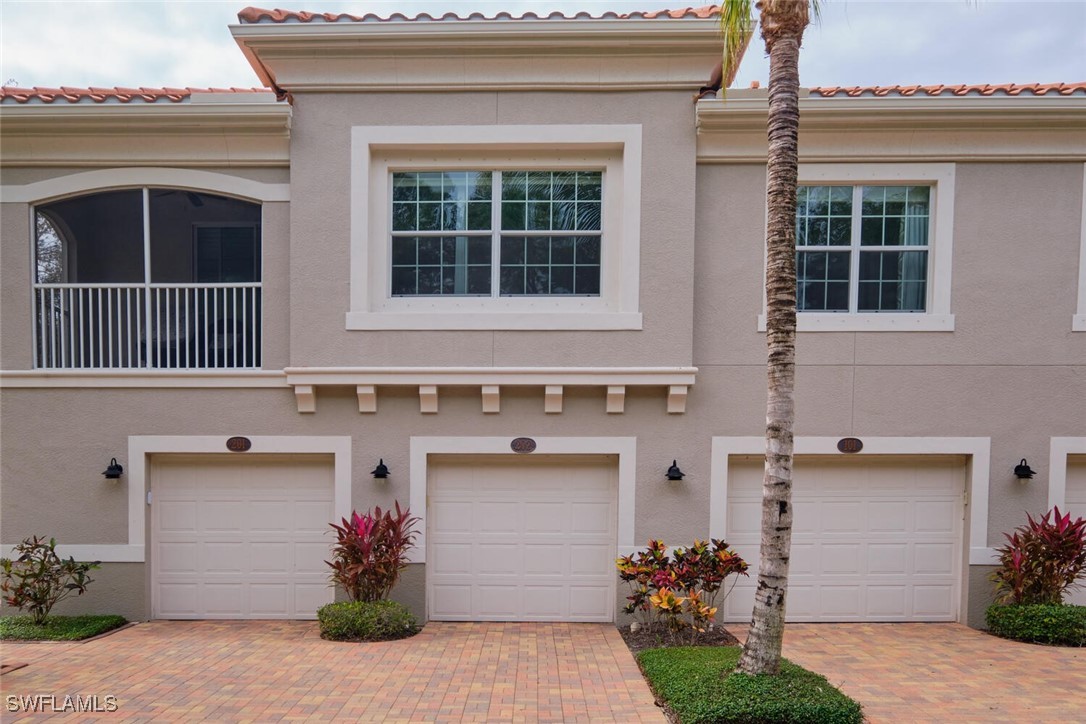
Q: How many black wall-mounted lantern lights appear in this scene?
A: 4